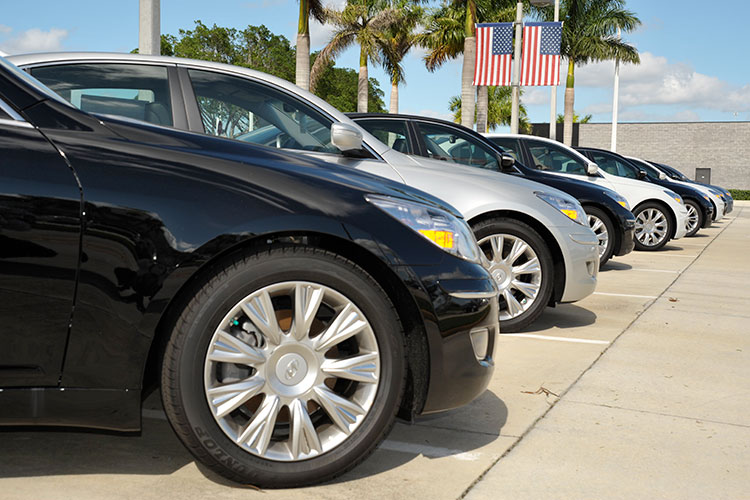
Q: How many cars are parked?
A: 8